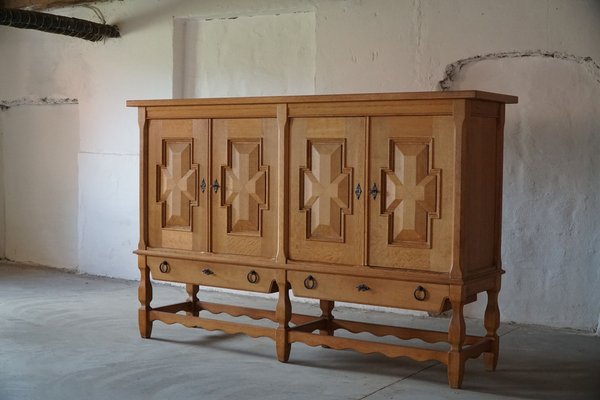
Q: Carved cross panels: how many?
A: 4